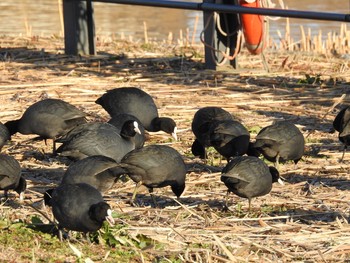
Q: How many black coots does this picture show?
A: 14